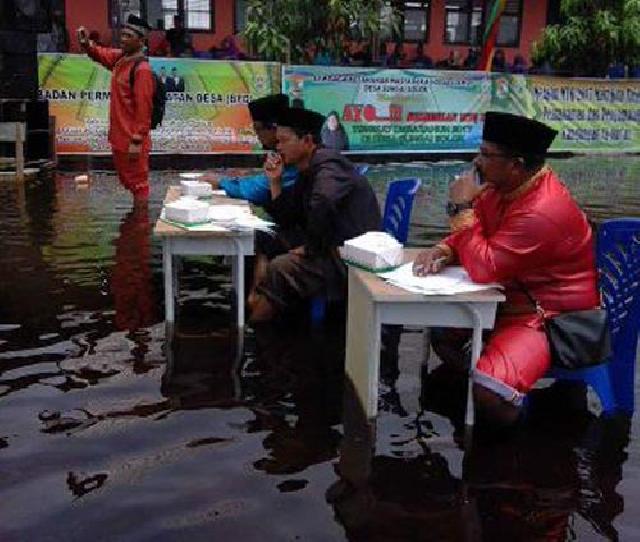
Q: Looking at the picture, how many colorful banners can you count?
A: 3